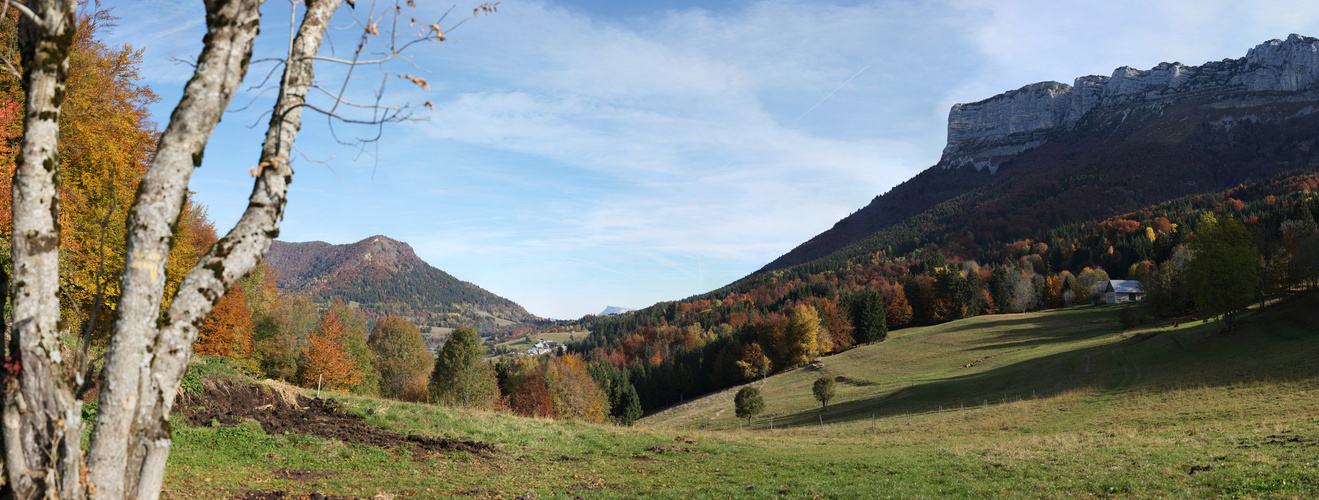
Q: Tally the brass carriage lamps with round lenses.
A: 0